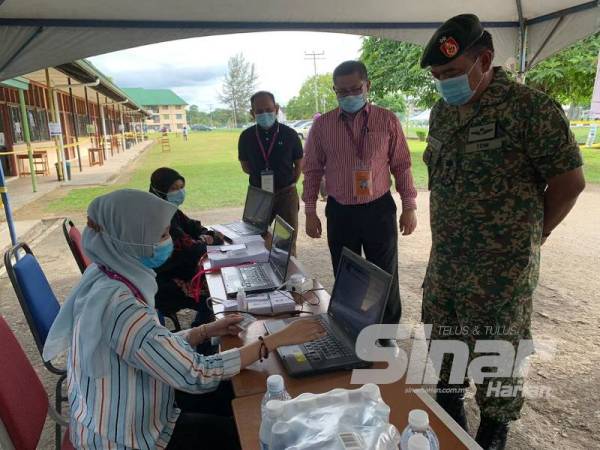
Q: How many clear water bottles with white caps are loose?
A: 3